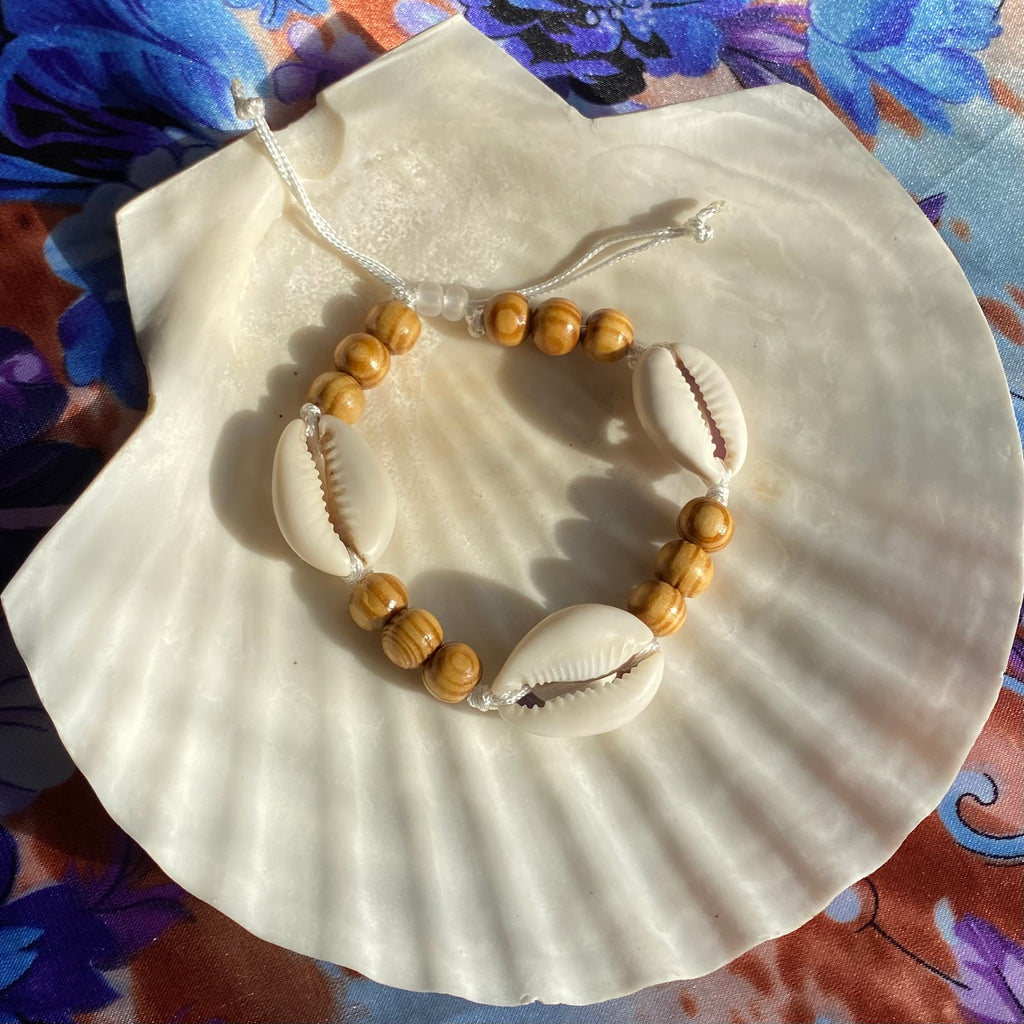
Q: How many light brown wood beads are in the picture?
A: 12